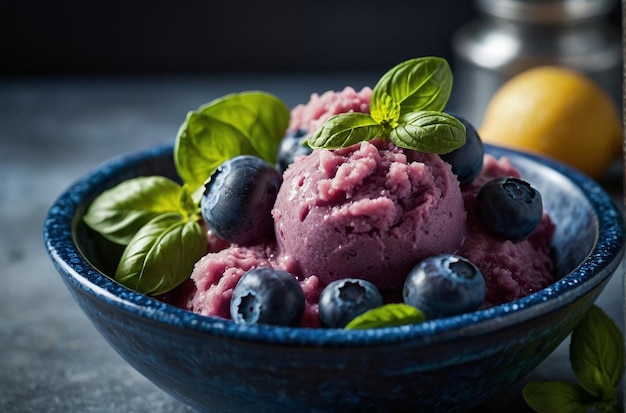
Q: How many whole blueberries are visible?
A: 7